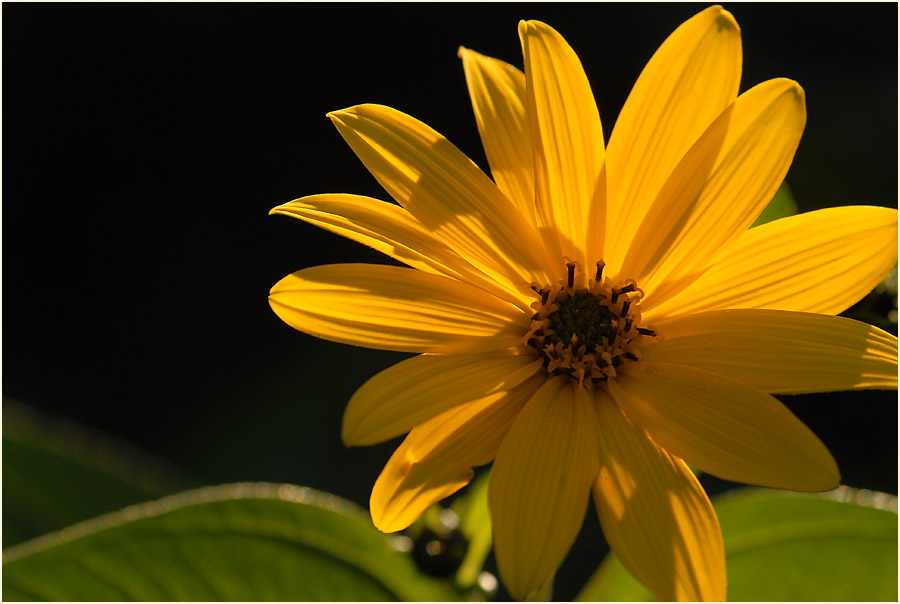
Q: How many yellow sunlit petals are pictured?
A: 14